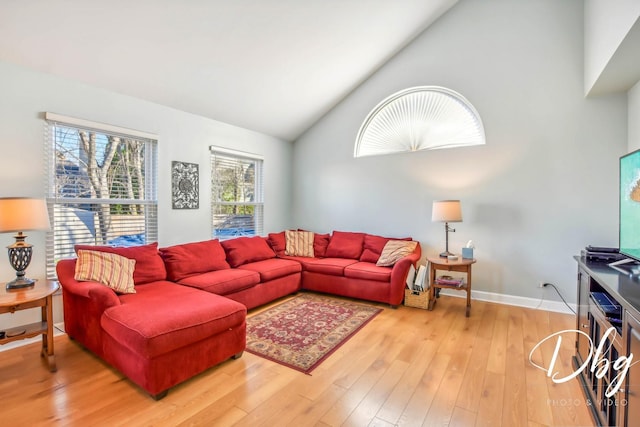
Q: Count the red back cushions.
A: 7